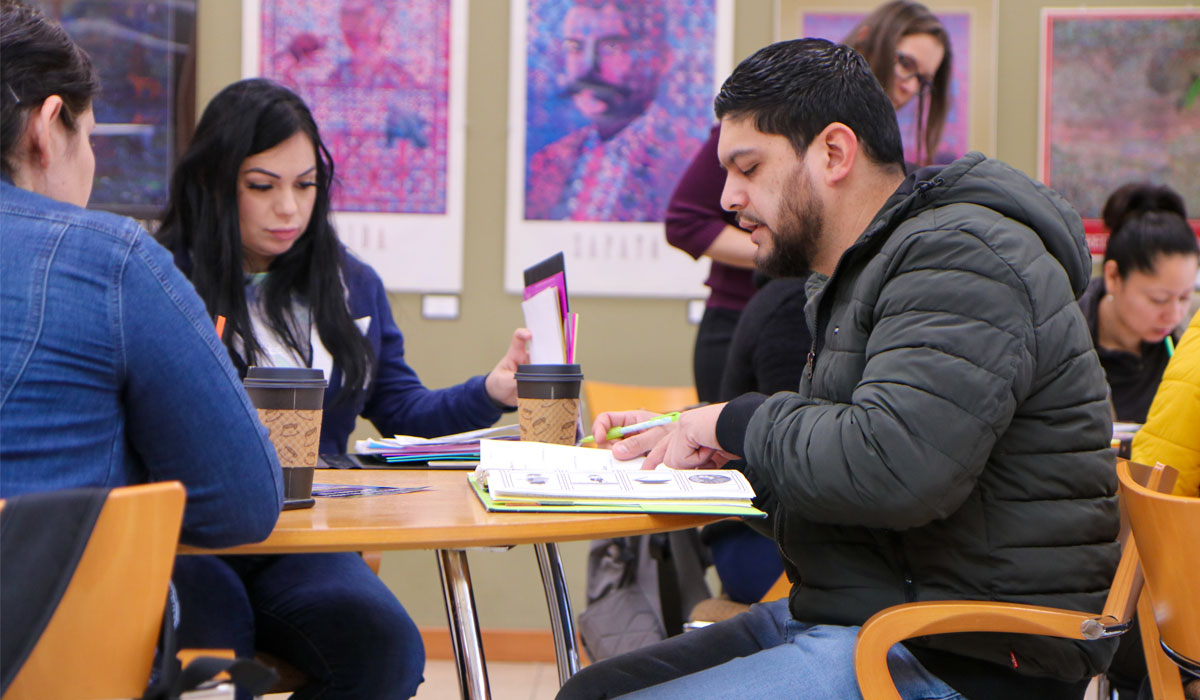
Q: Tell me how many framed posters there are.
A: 5